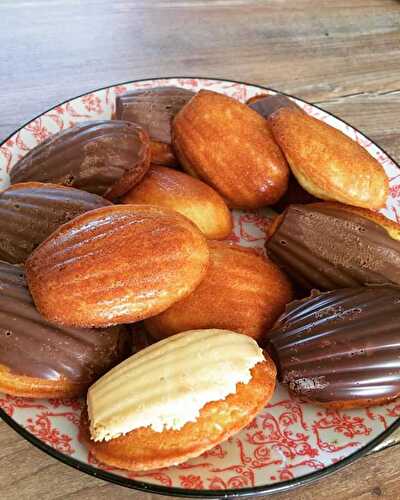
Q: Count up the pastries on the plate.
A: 13